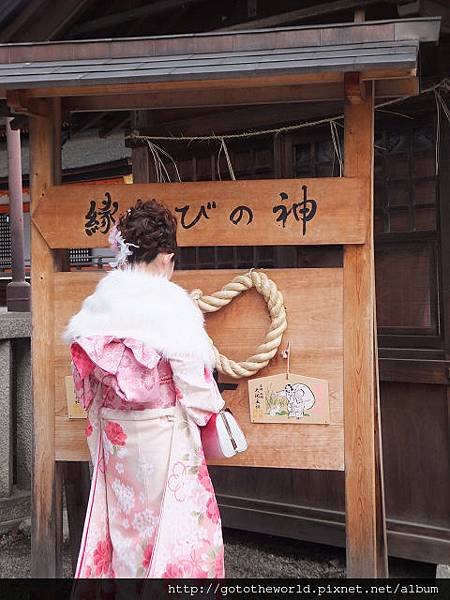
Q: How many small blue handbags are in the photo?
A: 0